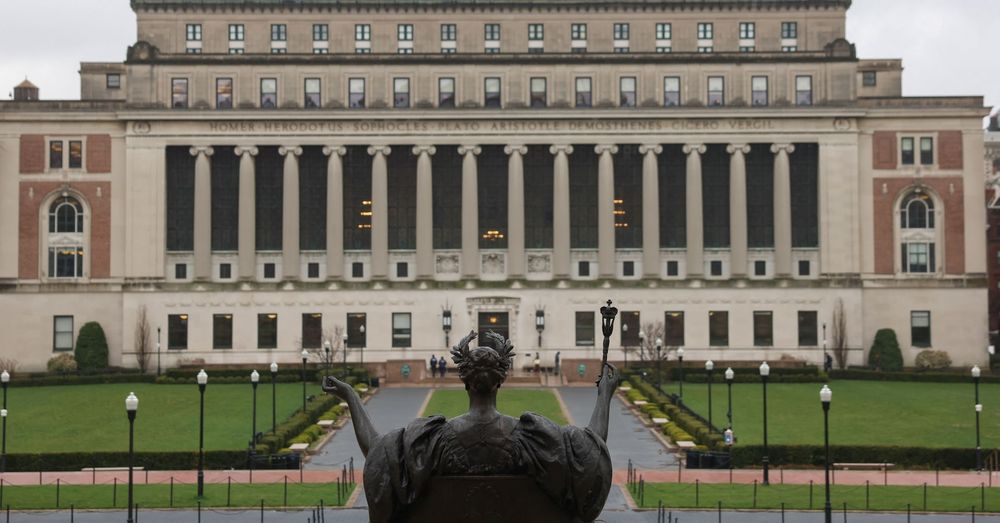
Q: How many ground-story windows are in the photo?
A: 14